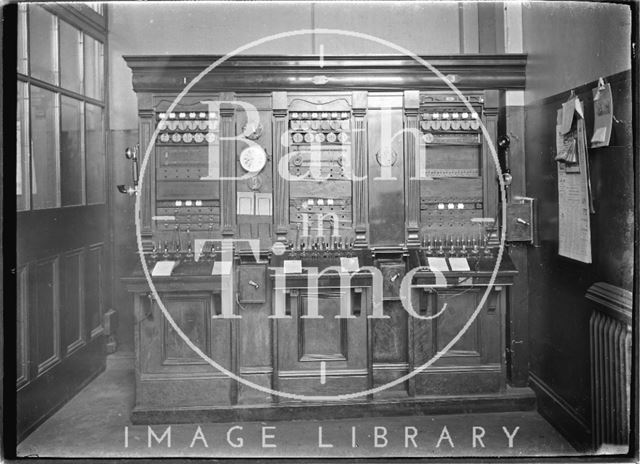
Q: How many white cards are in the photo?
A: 6